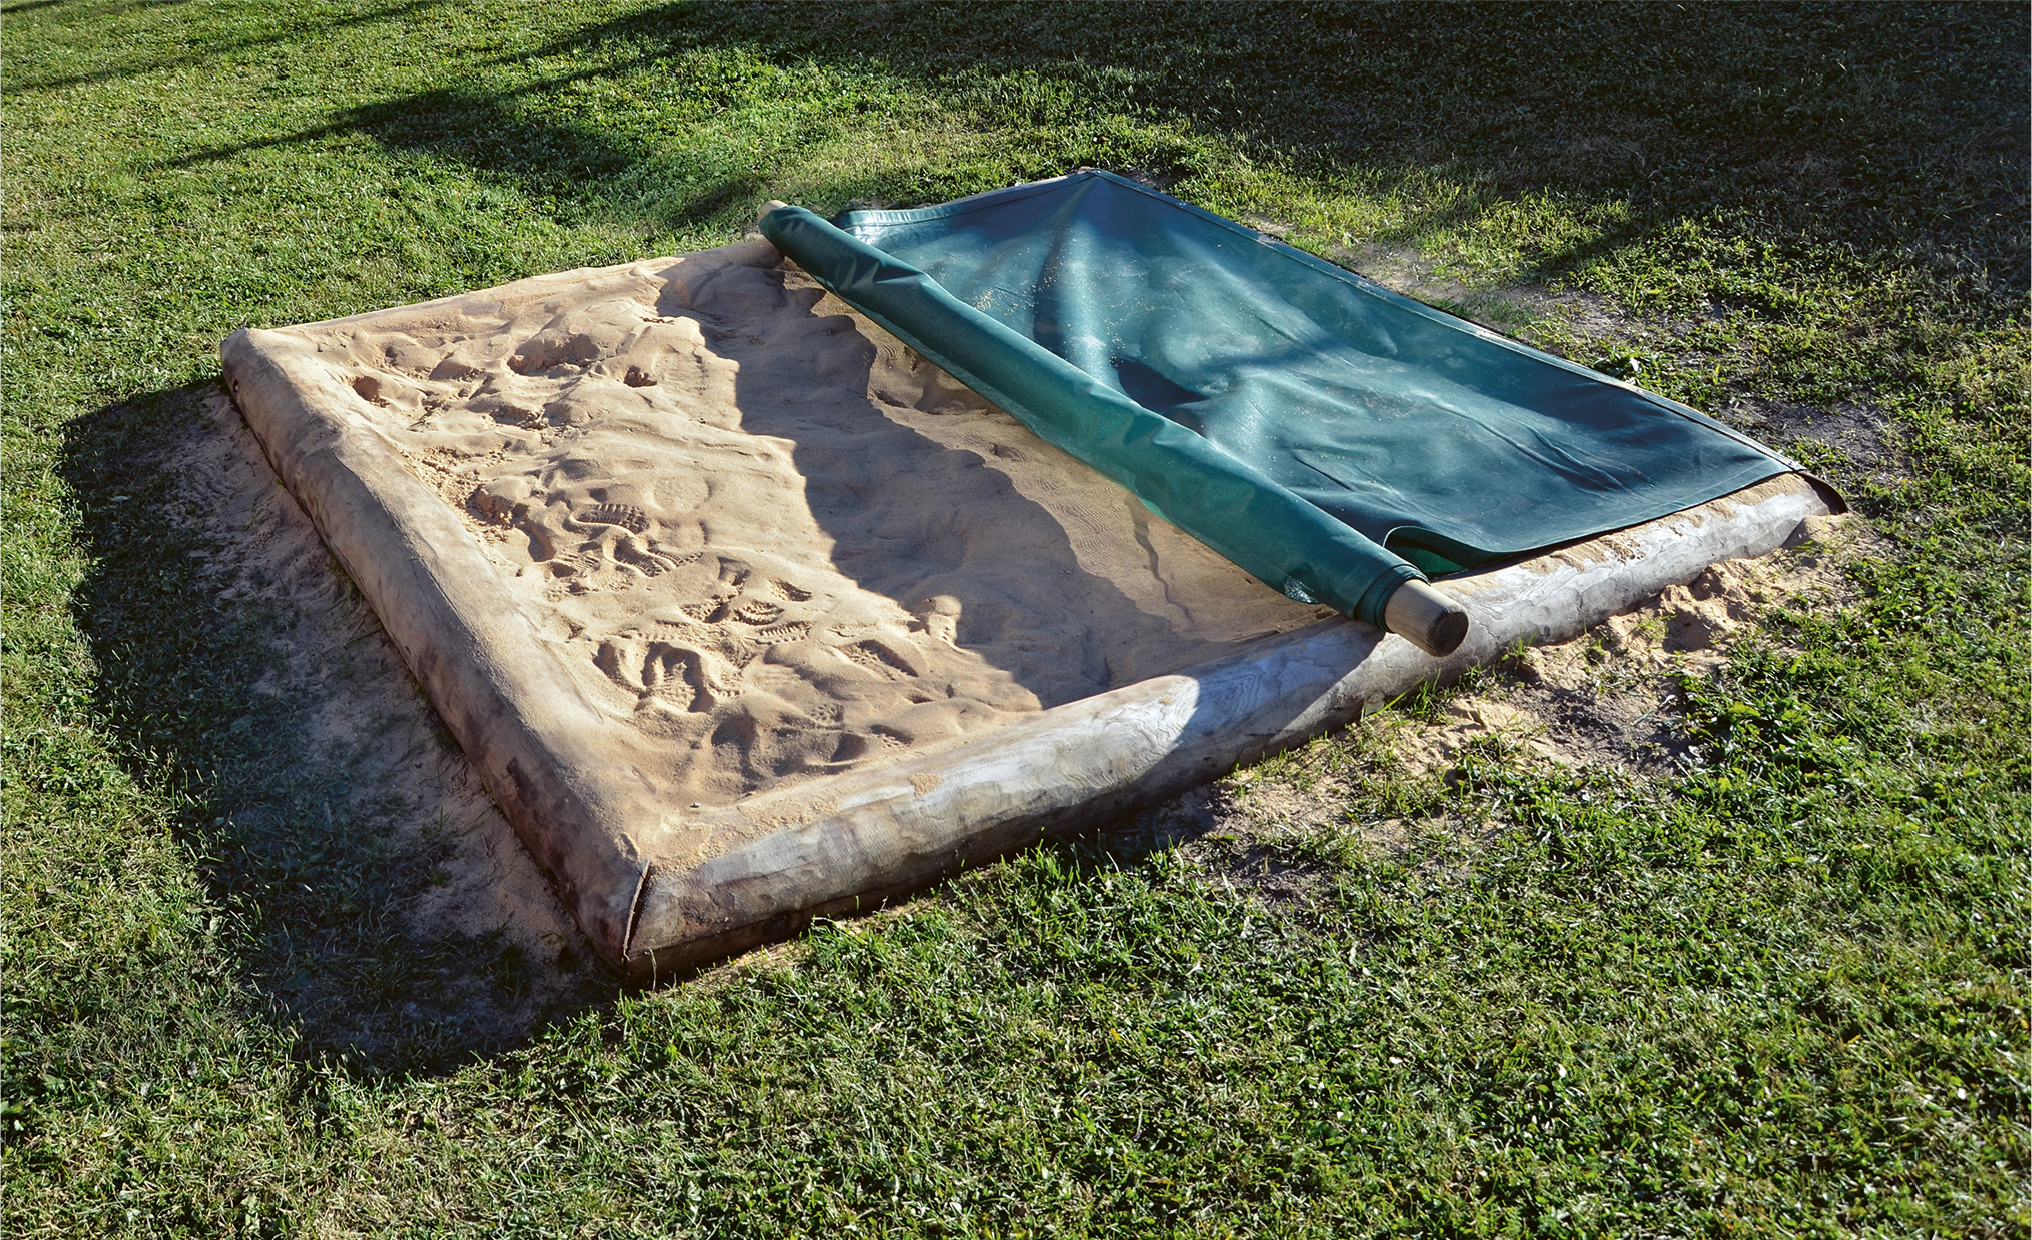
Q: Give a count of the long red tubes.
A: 0